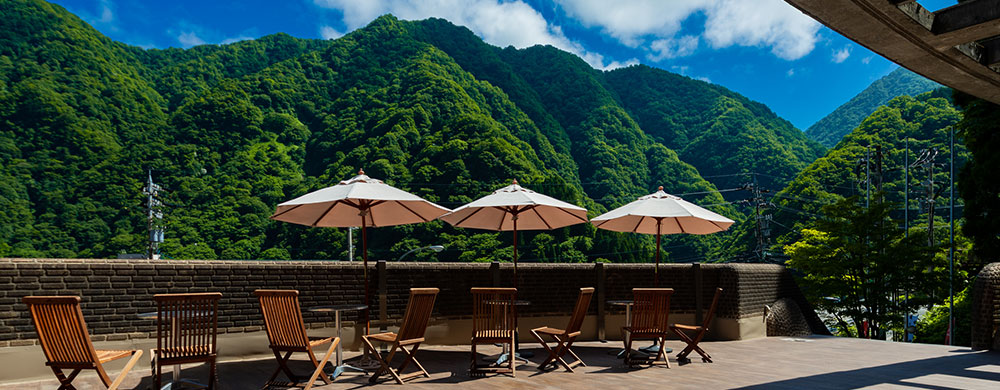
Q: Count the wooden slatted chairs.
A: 8